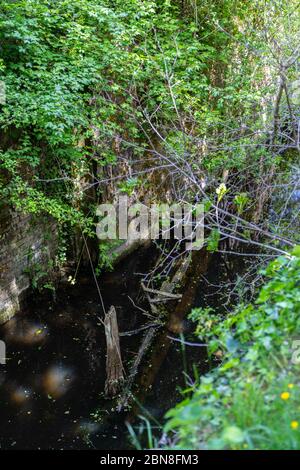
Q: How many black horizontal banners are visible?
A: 1